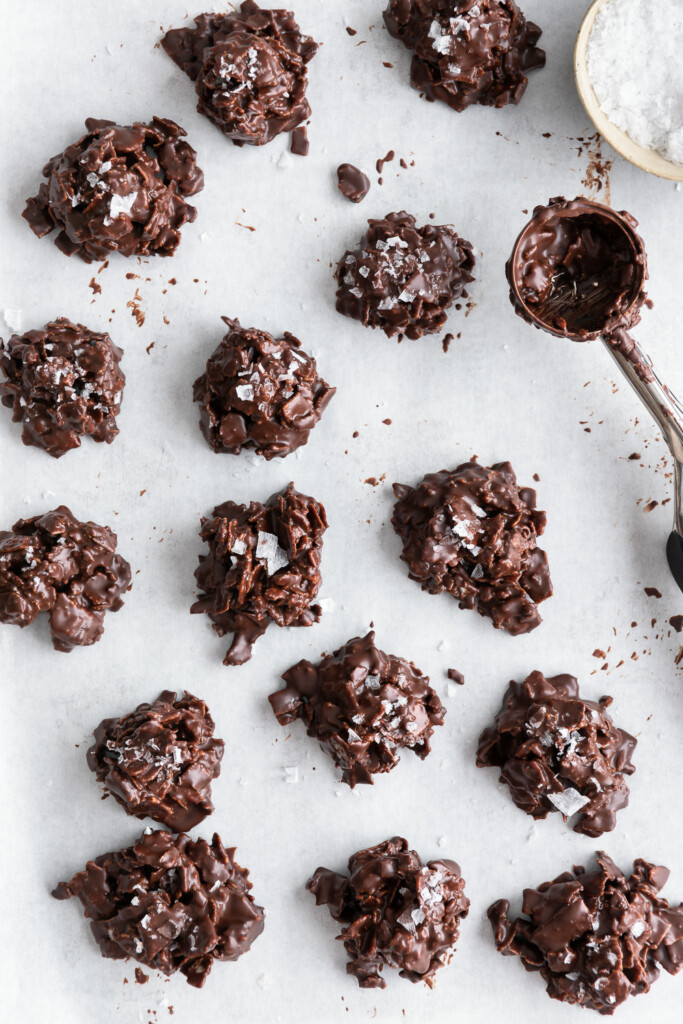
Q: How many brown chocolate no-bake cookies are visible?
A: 15